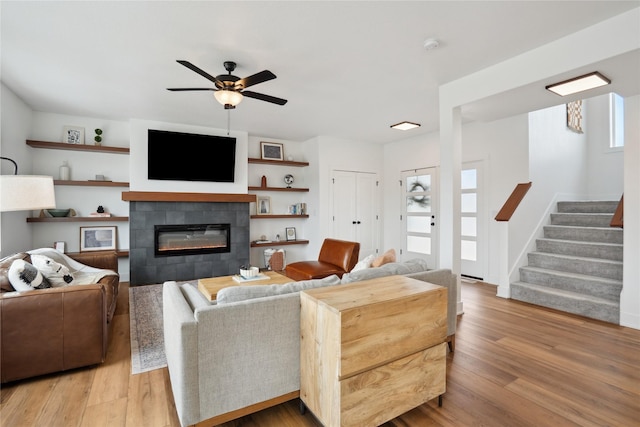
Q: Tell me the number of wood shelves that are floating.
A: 8